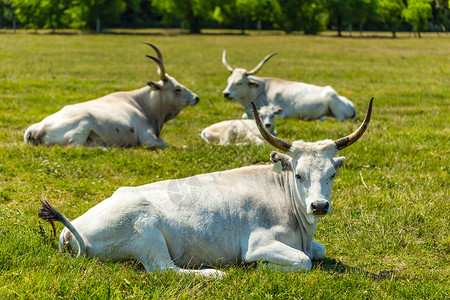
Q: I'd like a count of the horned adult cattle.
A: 3